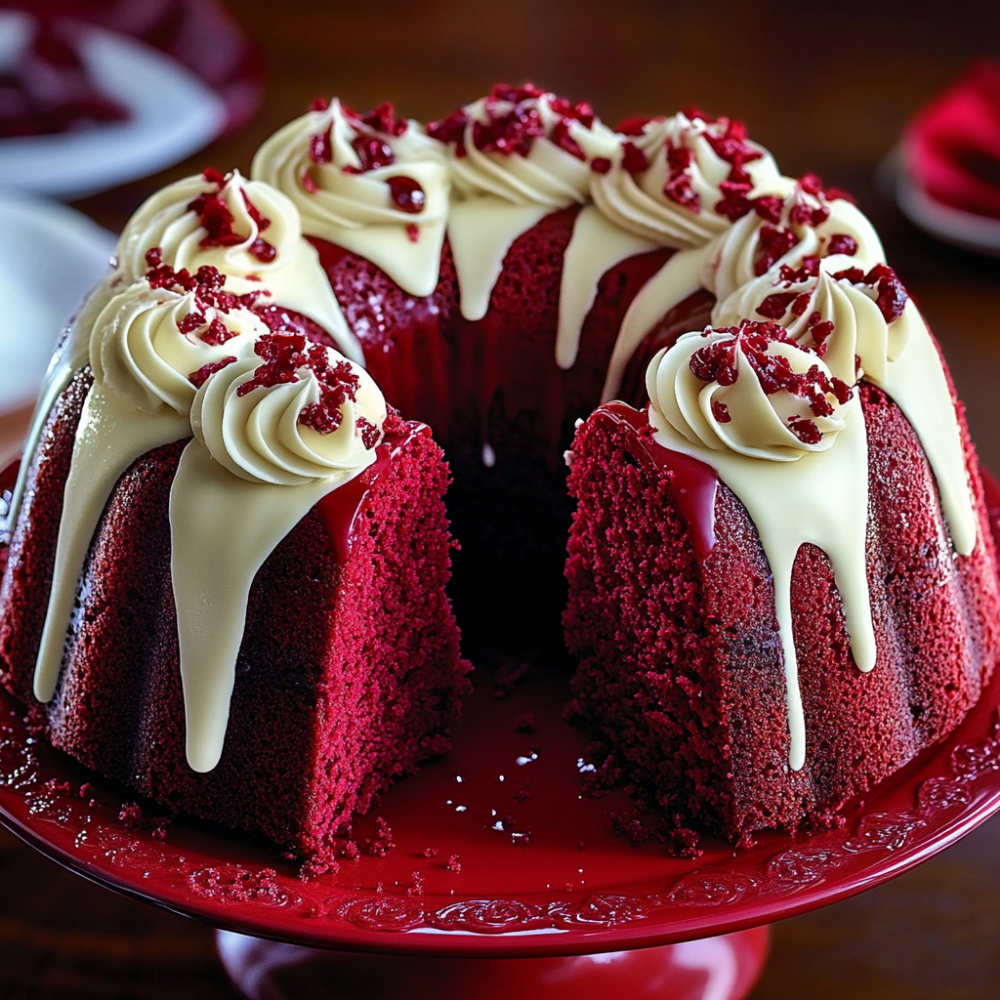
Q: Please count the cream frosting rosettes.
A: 9